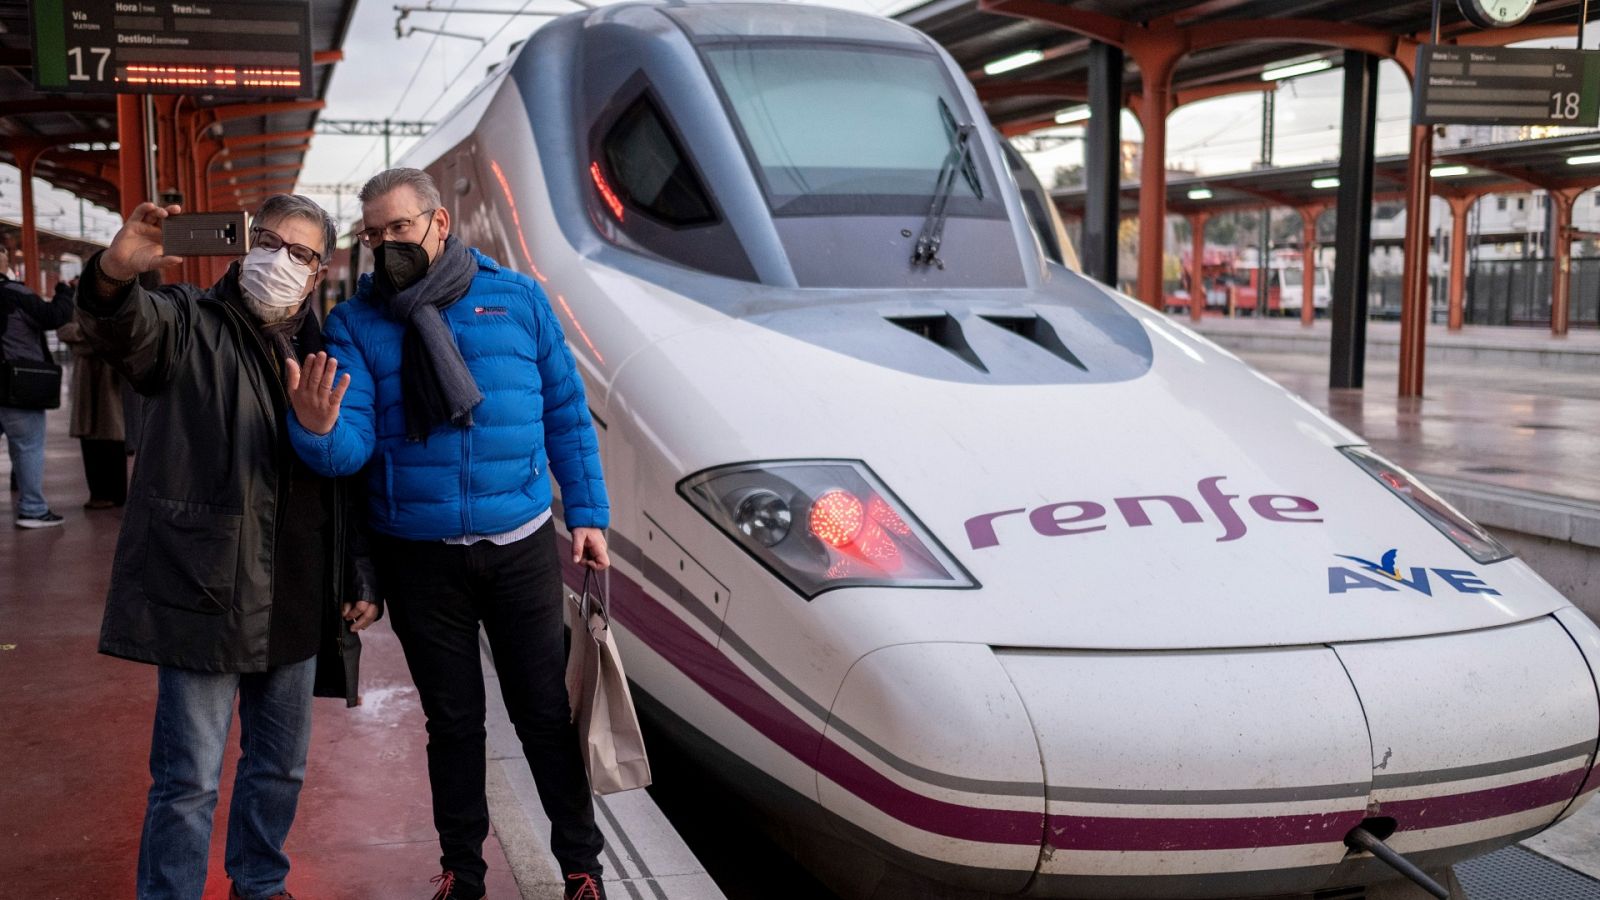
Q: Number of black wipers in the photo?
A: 1